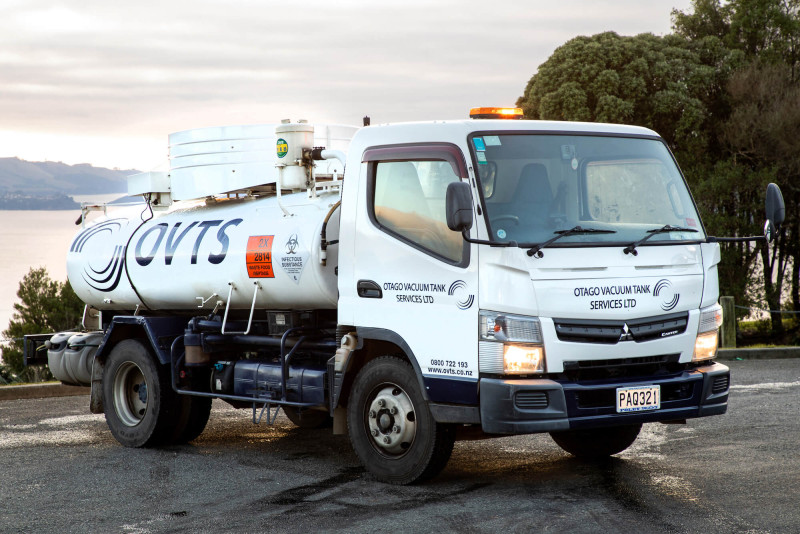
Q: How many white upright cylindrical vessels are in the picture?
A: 1